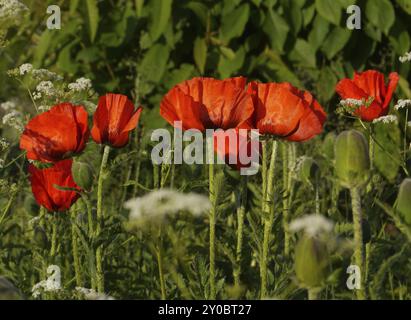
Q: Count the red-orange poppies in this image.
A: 7